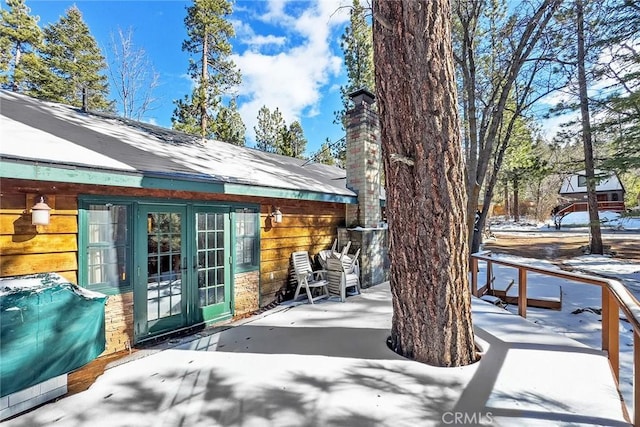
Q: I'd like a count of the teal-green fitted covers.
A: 1